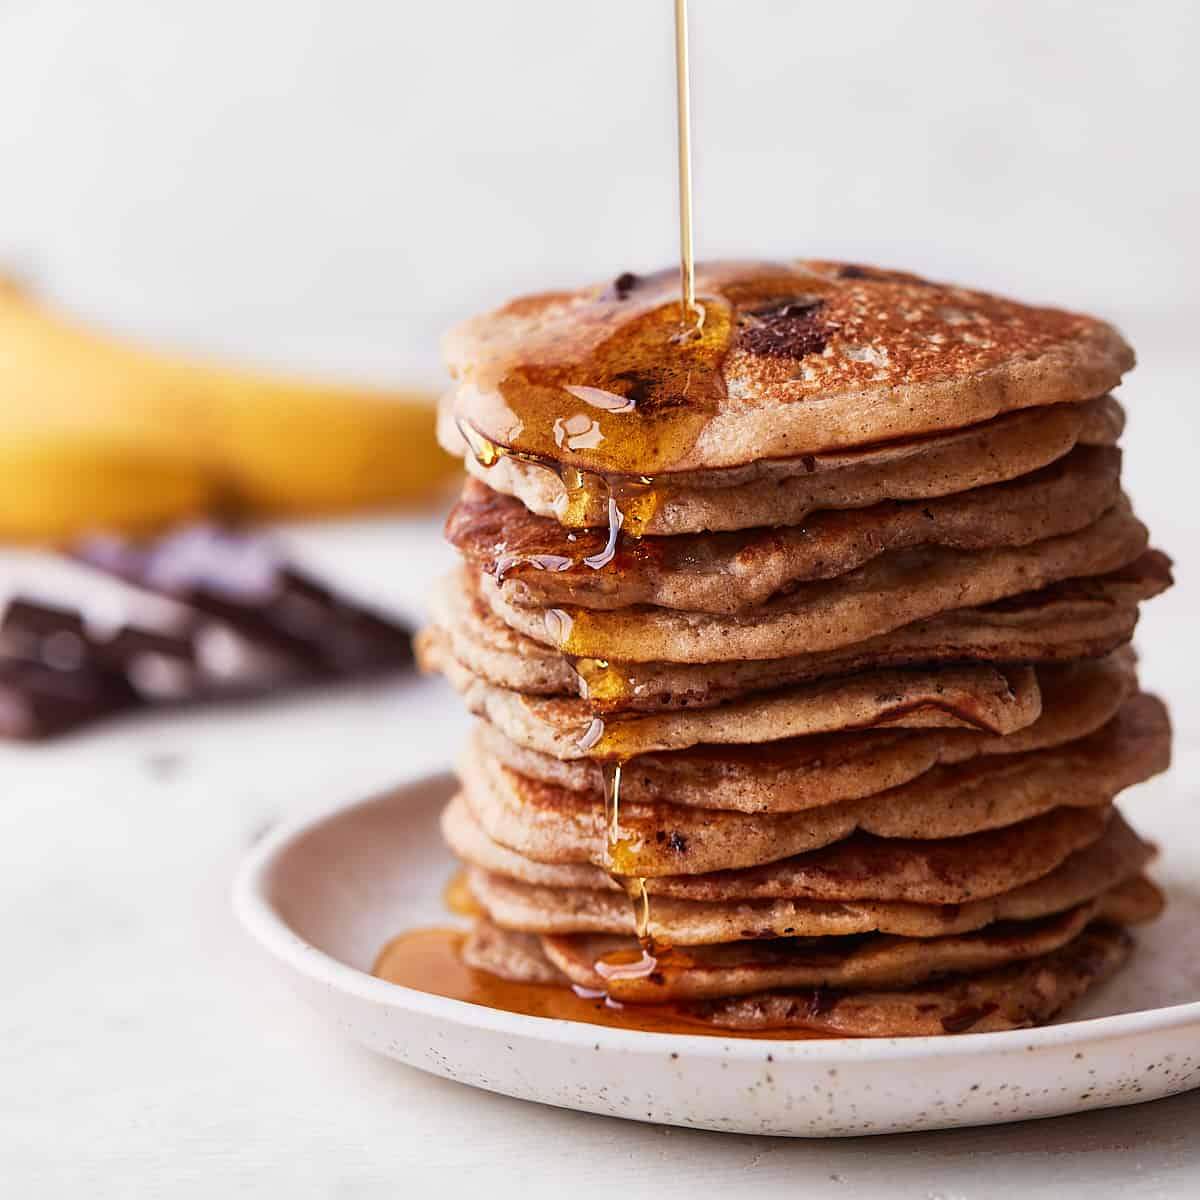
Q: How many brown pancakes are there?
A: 12